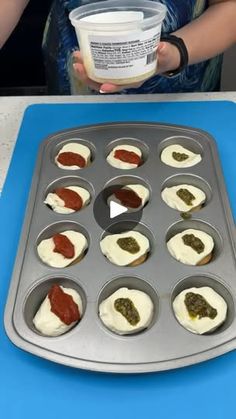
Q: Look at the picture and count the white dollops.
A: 12